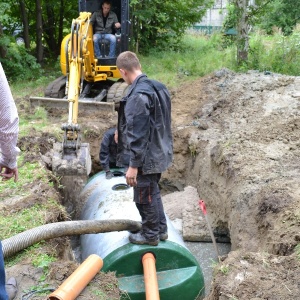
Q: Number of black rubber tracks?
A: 2